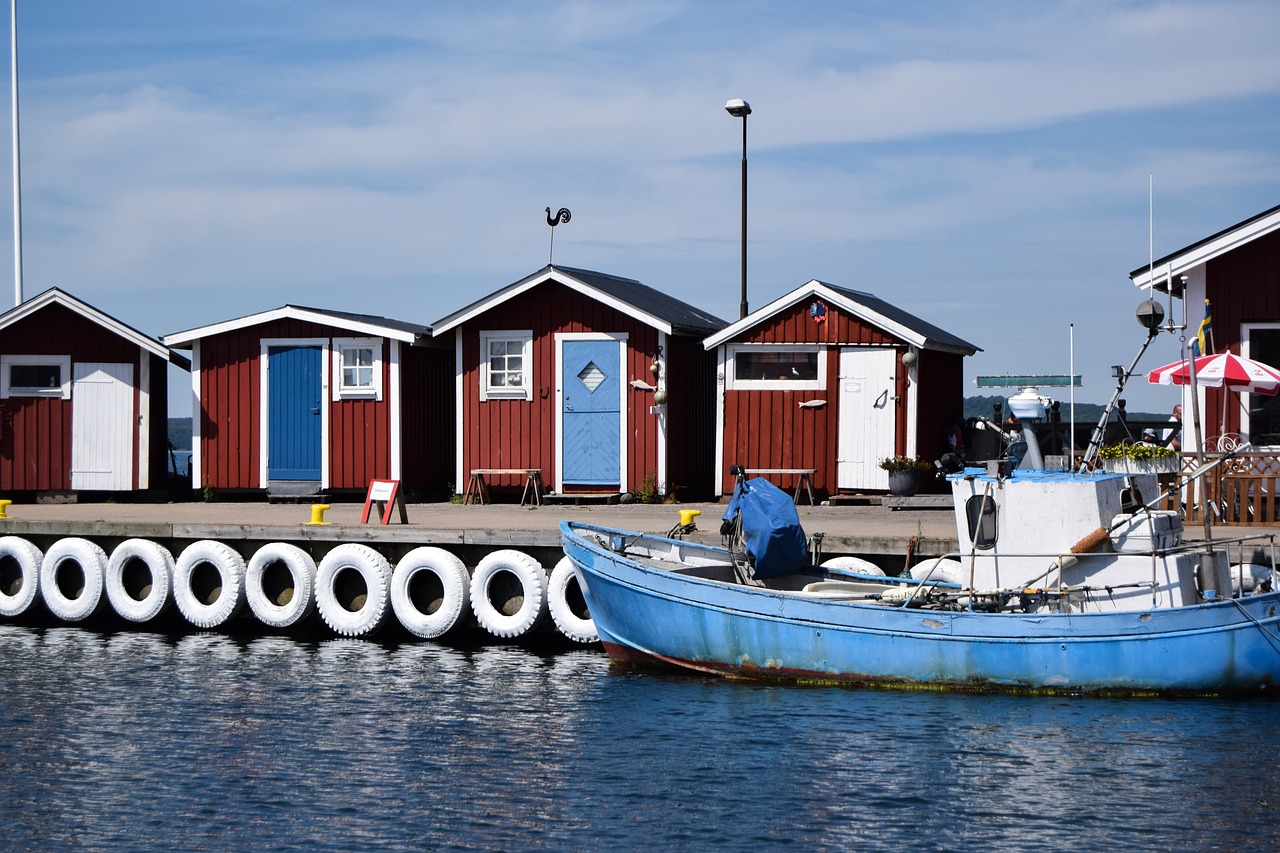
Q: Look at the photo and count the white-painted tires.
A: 12